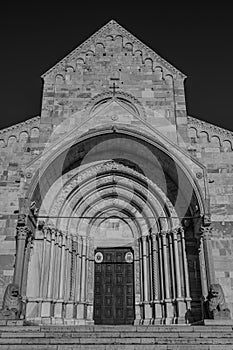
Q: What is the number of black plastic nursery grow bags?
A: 0